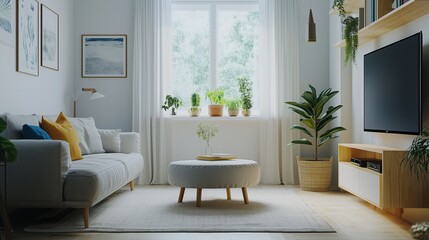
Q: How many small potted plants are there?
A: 5